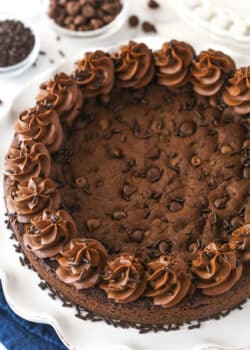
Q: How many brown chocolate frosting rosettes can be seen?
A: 15